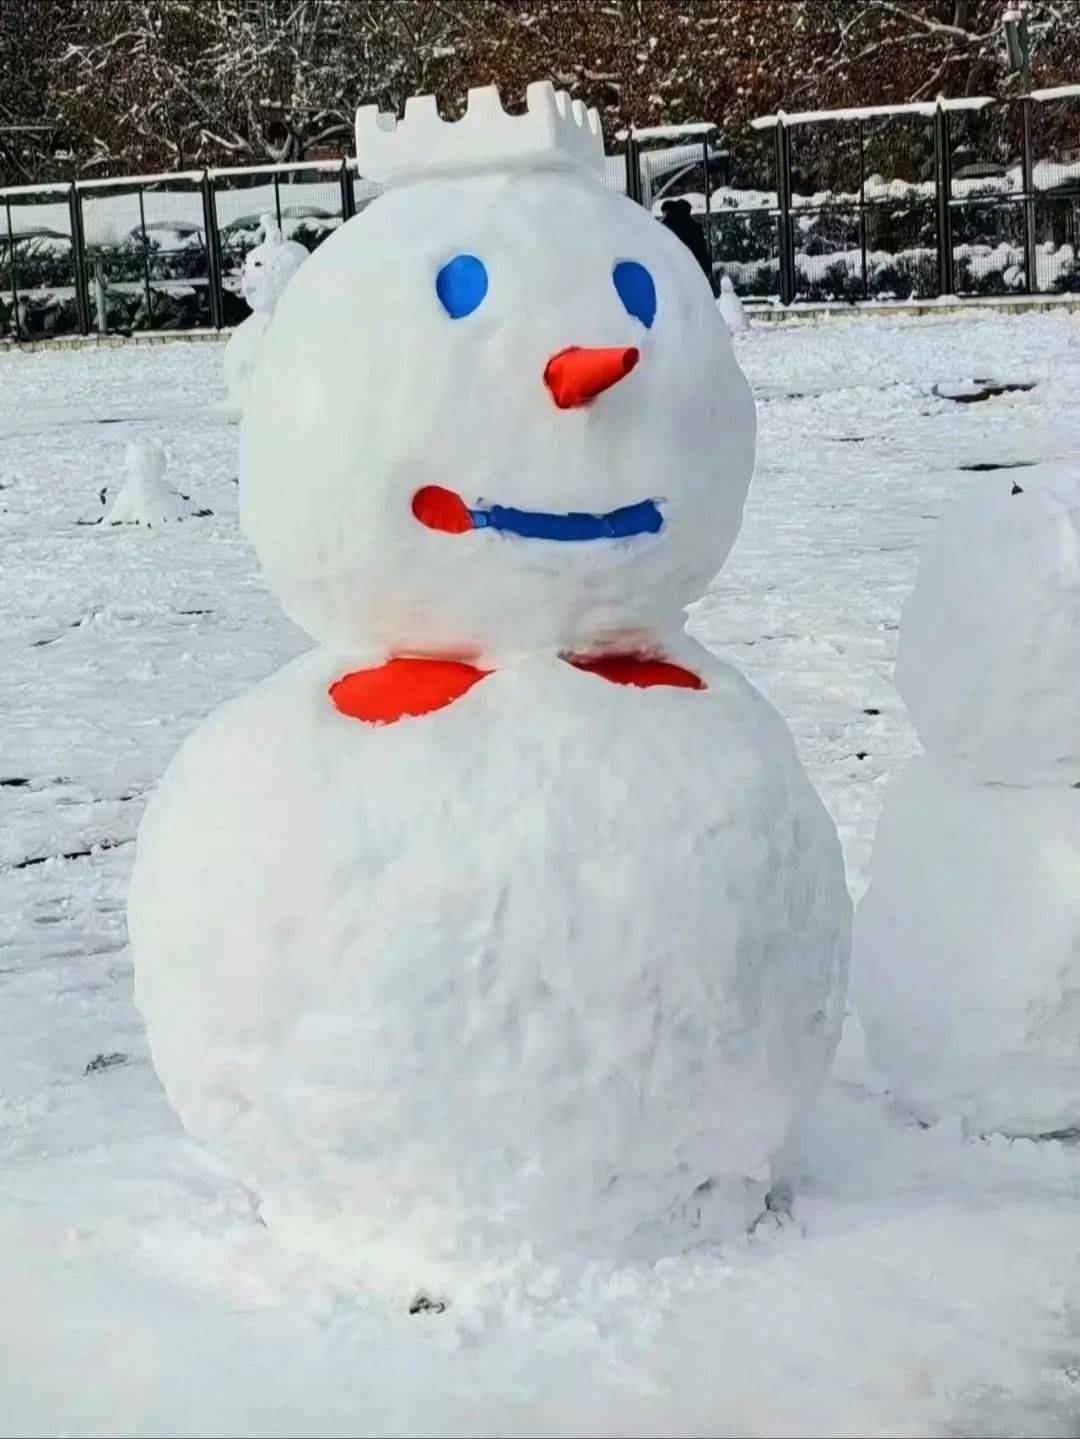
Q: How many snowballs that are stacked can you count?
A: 2